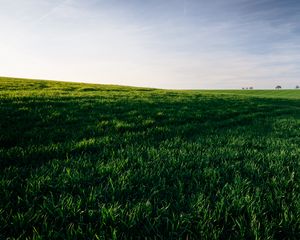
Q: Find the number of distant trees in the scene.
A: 5